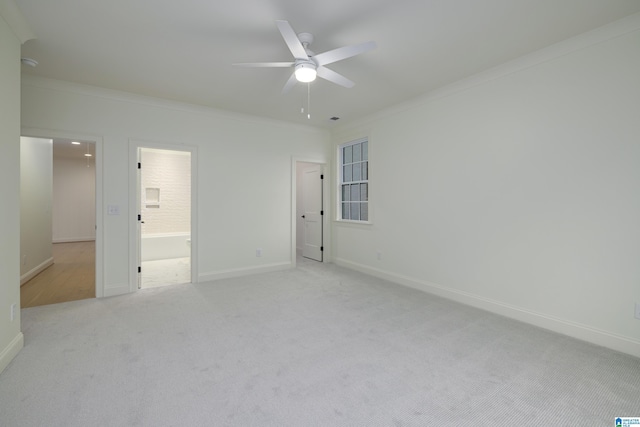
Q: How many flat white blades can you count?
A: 5